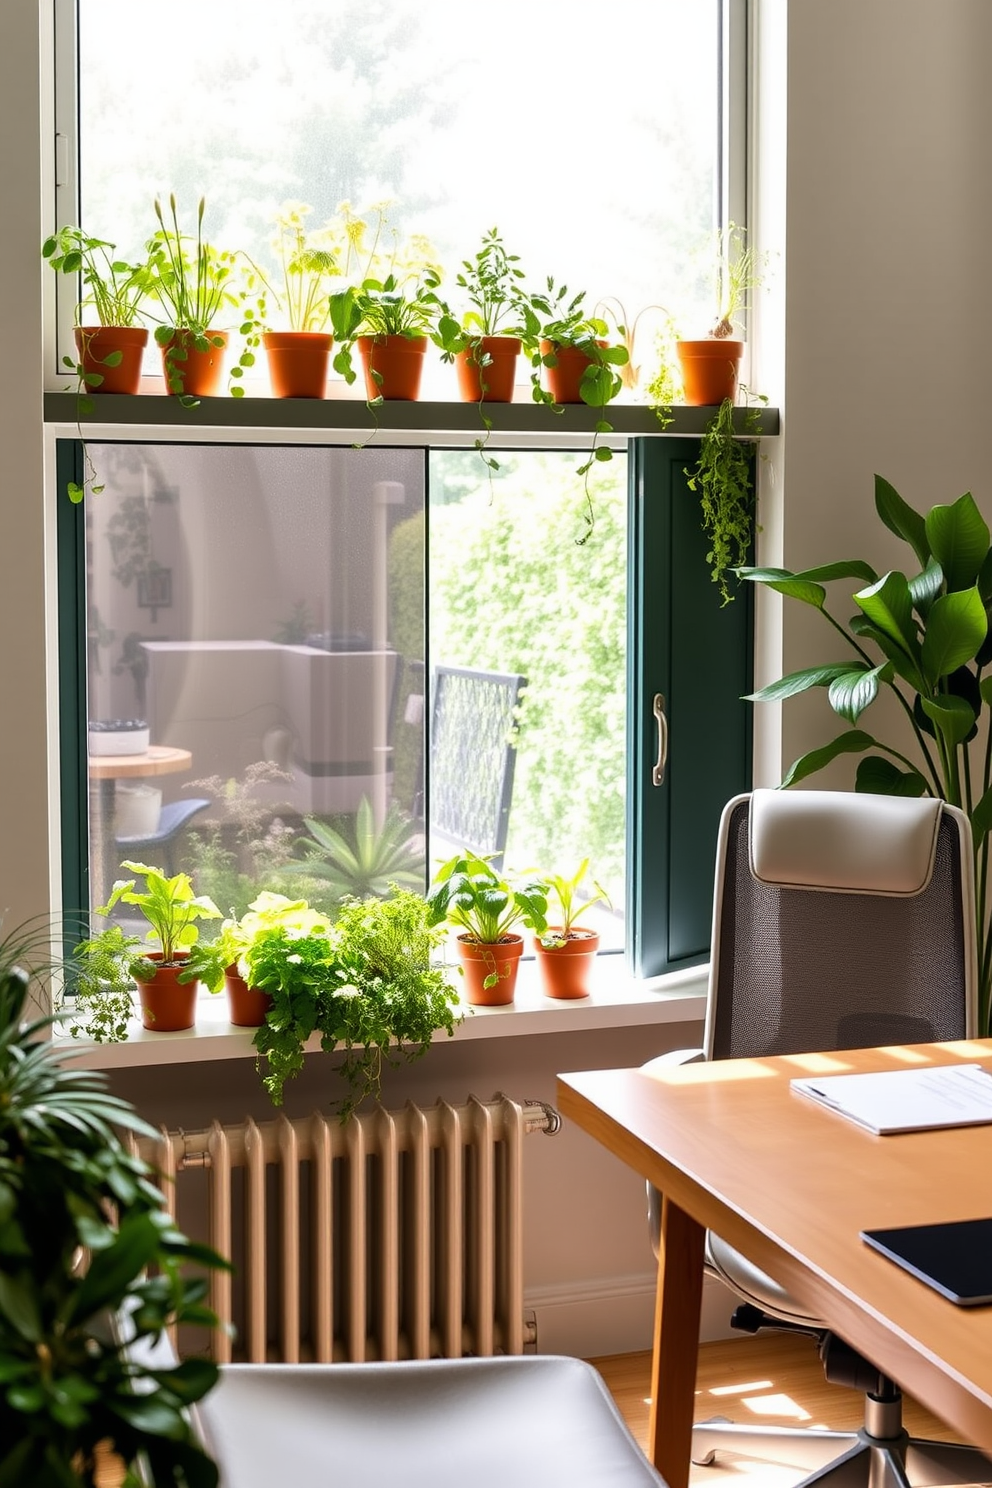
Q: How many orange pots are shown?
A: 11